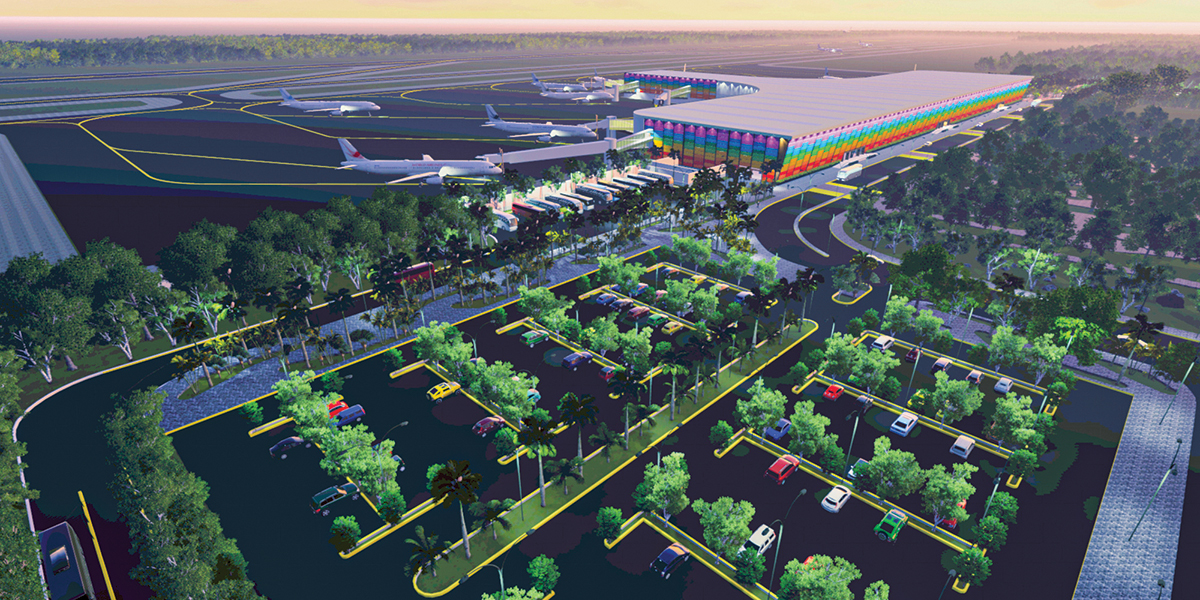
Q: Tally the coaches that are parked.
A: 11